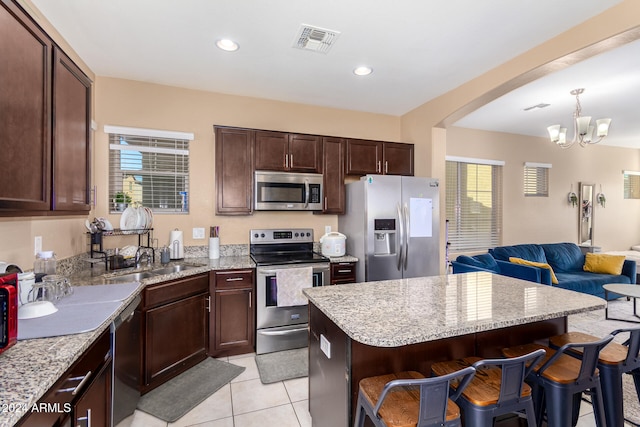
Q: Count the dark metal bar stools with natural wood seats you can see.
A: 4